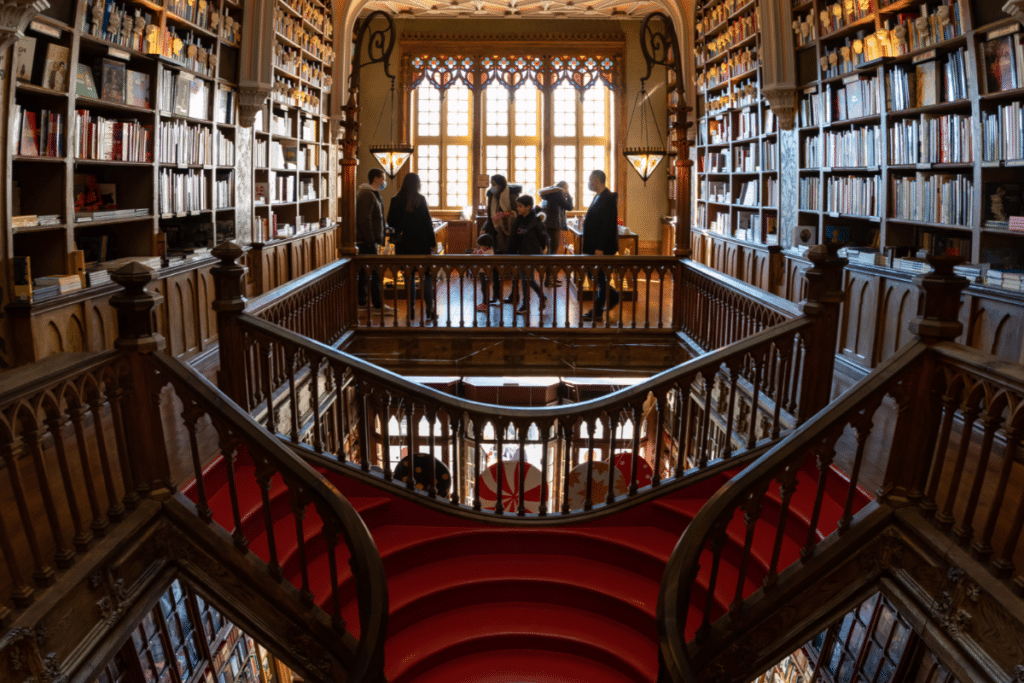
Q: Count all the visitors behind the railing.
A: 7